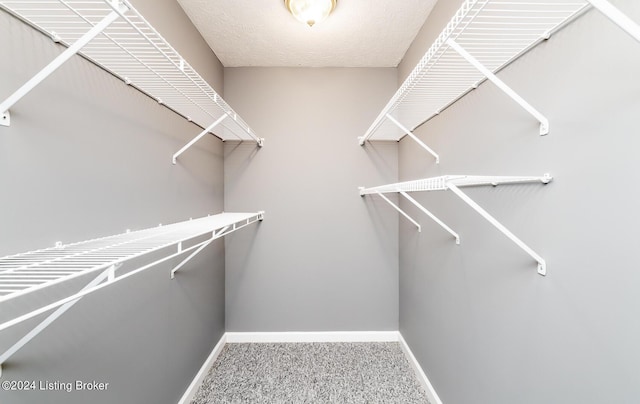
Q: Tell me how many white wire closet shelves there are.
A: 4